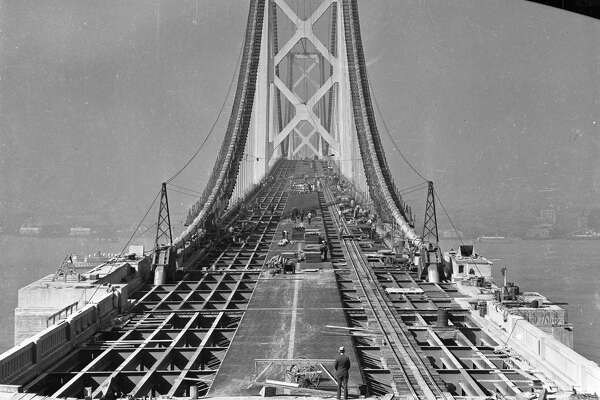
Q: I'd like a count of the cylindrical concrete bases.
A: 2